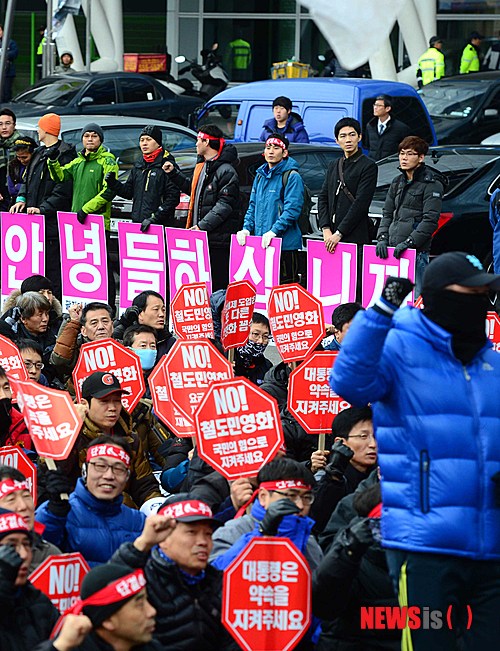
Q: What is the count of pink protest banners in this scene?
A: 7